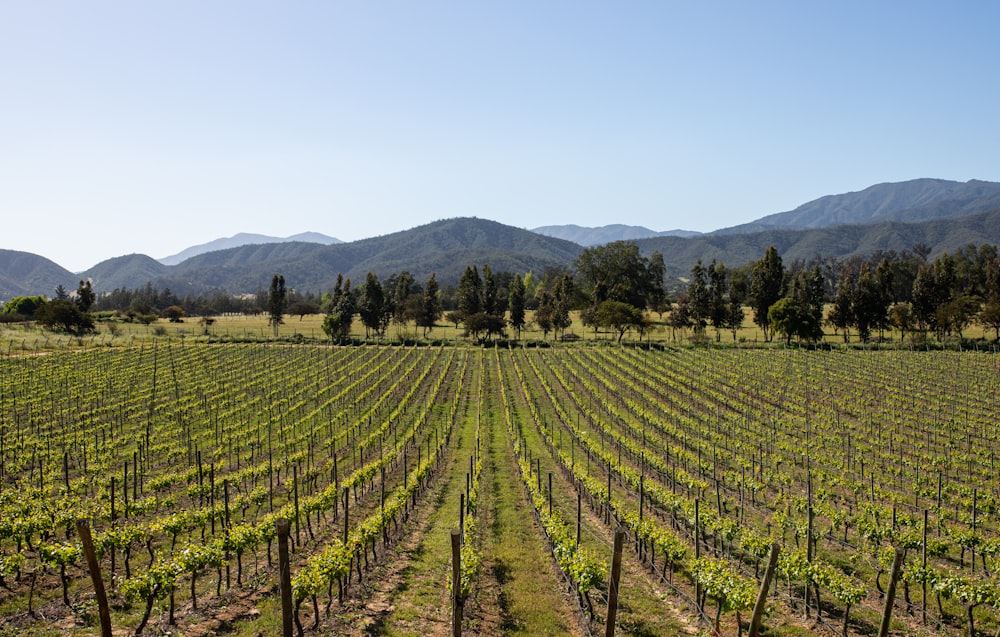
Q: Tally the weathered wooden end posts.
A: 6